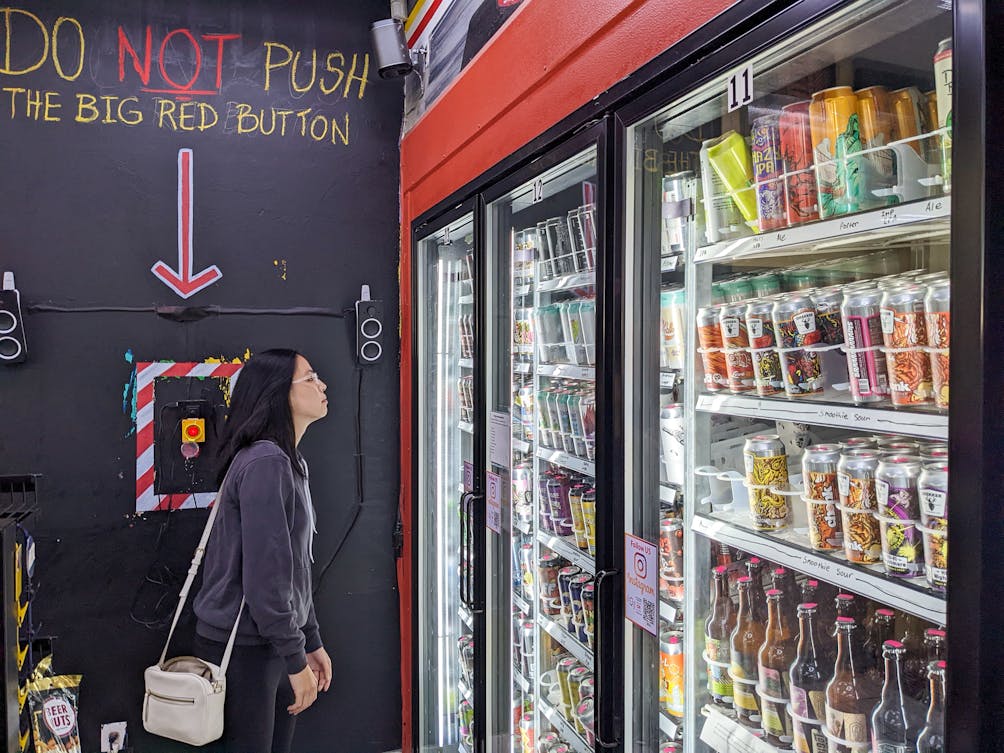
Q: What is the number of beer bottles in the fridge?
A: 13